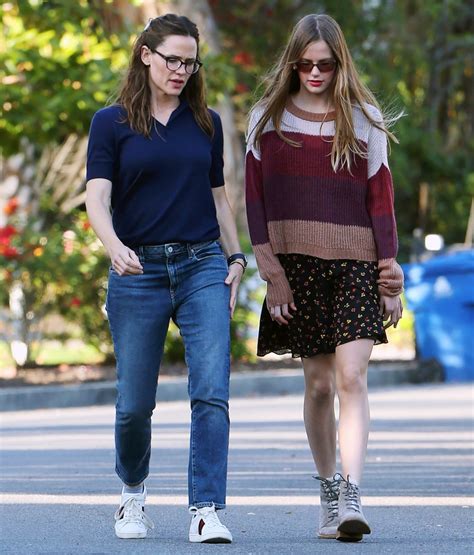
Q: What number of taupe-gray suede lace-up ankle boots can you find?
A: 2